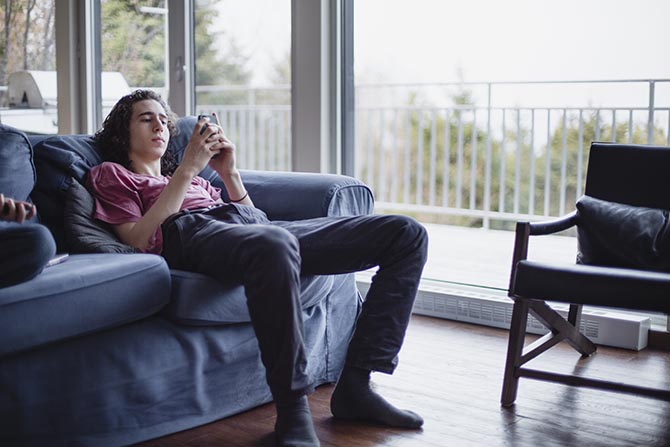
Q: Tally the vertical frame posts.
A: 3